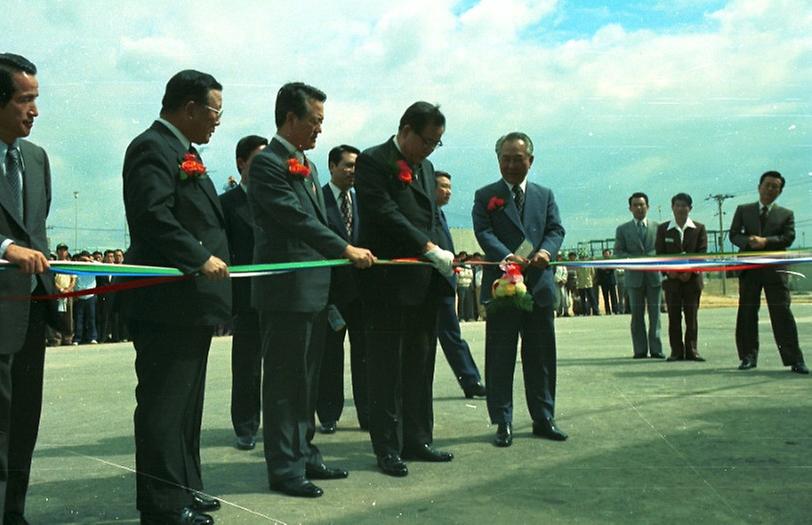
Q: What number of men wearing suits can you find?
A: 11